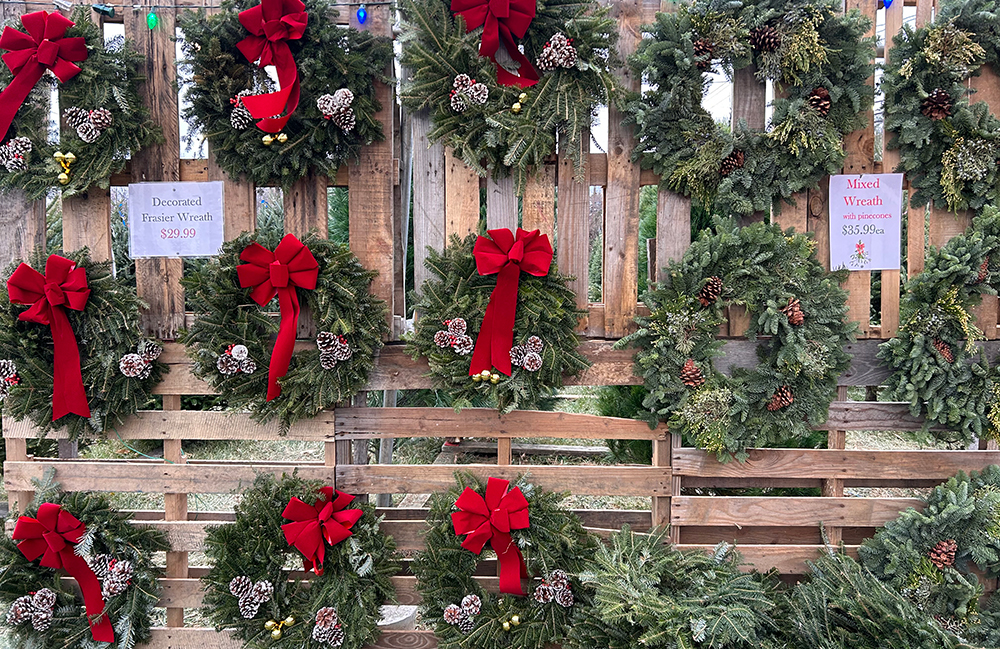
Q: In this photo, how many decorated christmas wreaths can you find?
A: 9